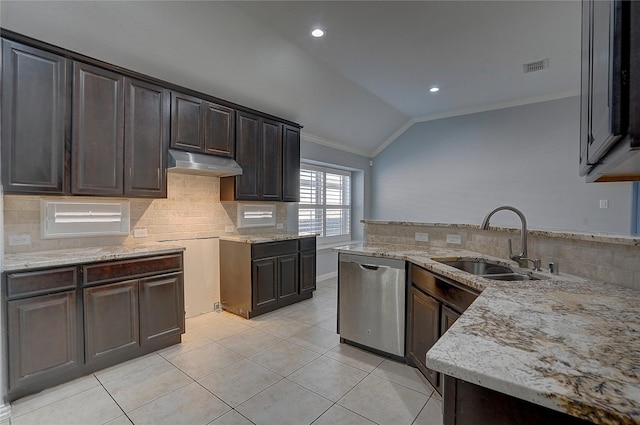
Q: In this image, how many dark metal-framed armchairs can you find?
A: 0